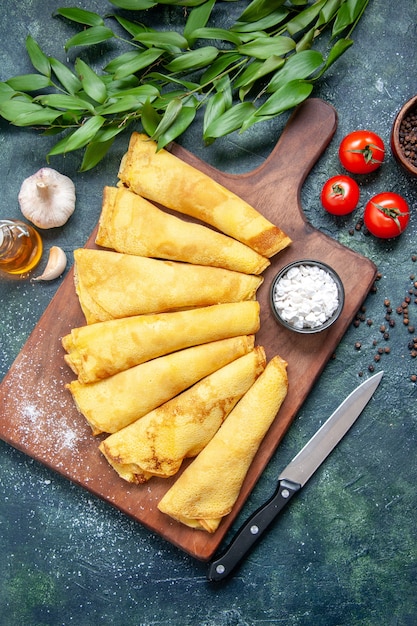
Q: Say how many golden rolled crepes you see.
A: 7